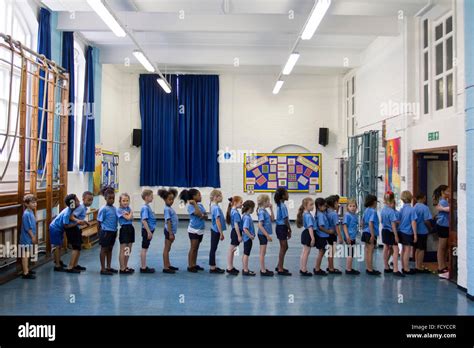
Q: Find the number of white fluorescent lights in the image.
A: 6